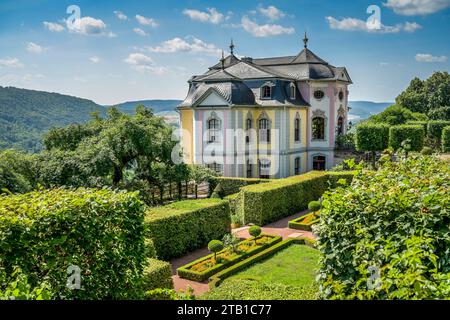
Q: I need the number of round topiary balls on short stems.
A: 3